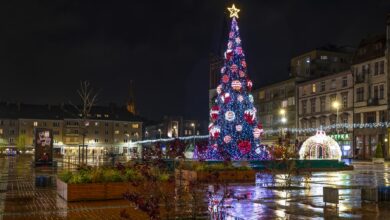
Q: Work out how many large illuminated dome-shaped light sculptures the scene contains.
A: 1